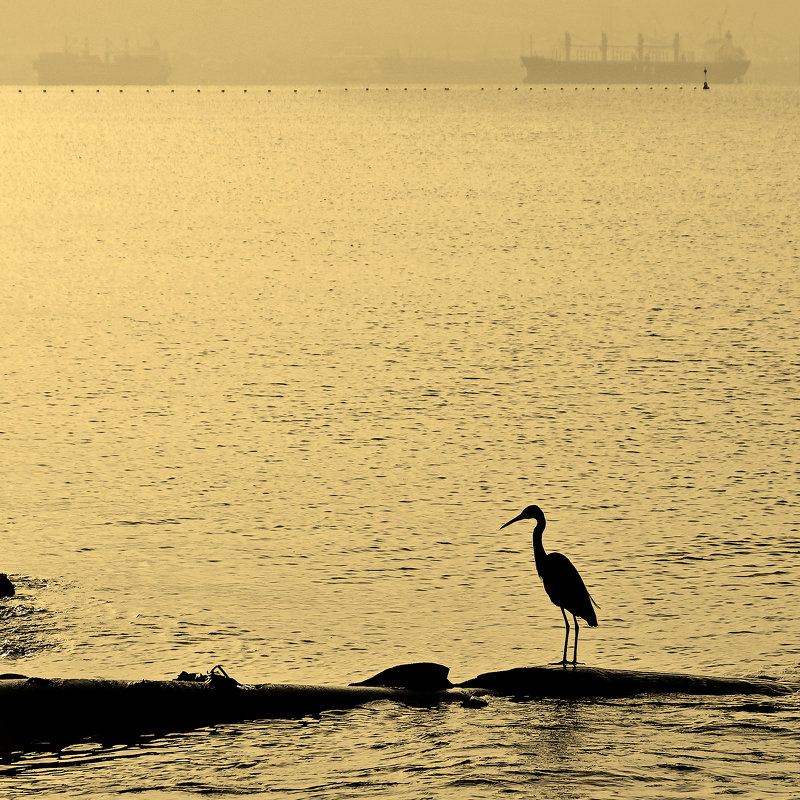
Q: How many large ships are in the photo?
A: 2